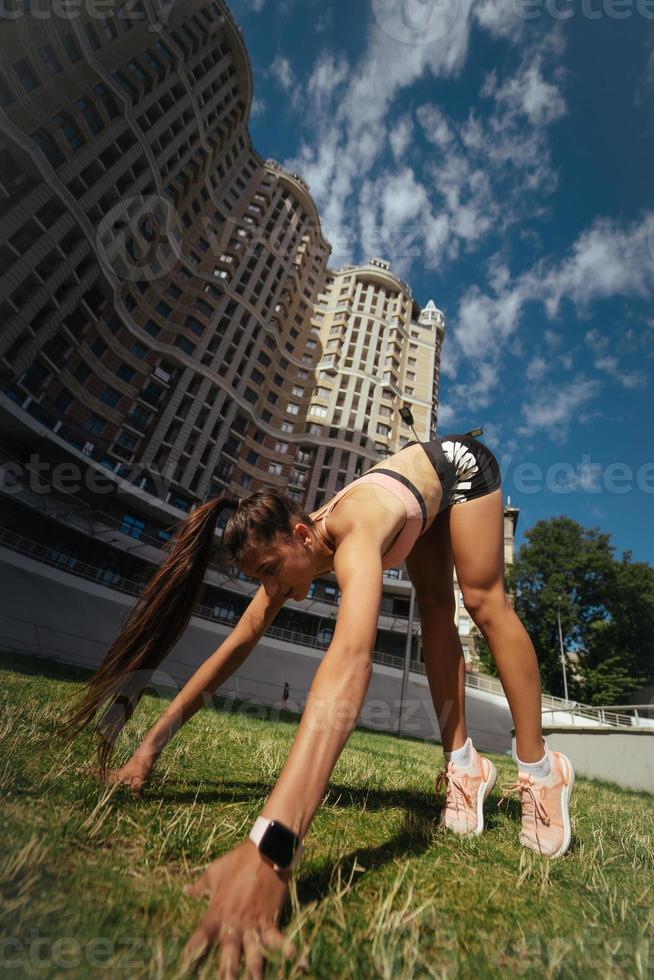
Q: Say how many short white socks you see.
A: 2